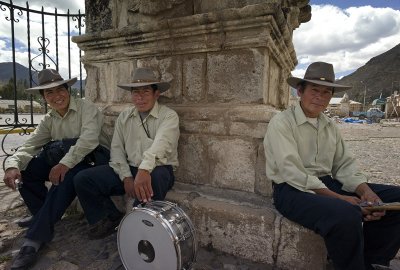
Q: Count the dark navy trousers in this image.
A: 3